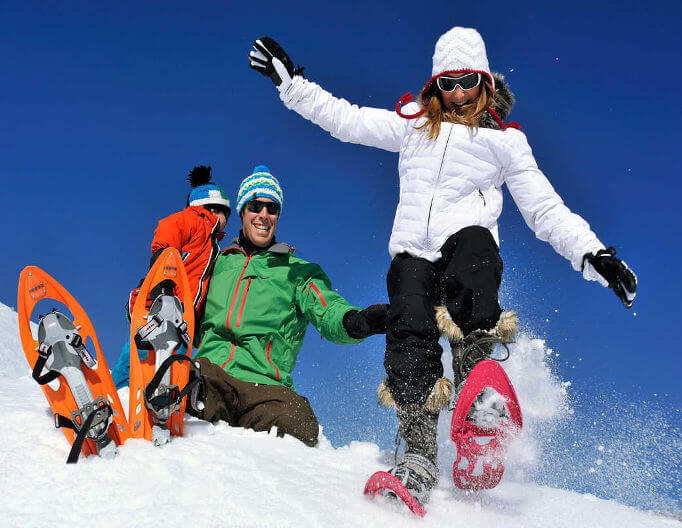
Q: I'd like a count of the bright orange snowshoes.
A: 2